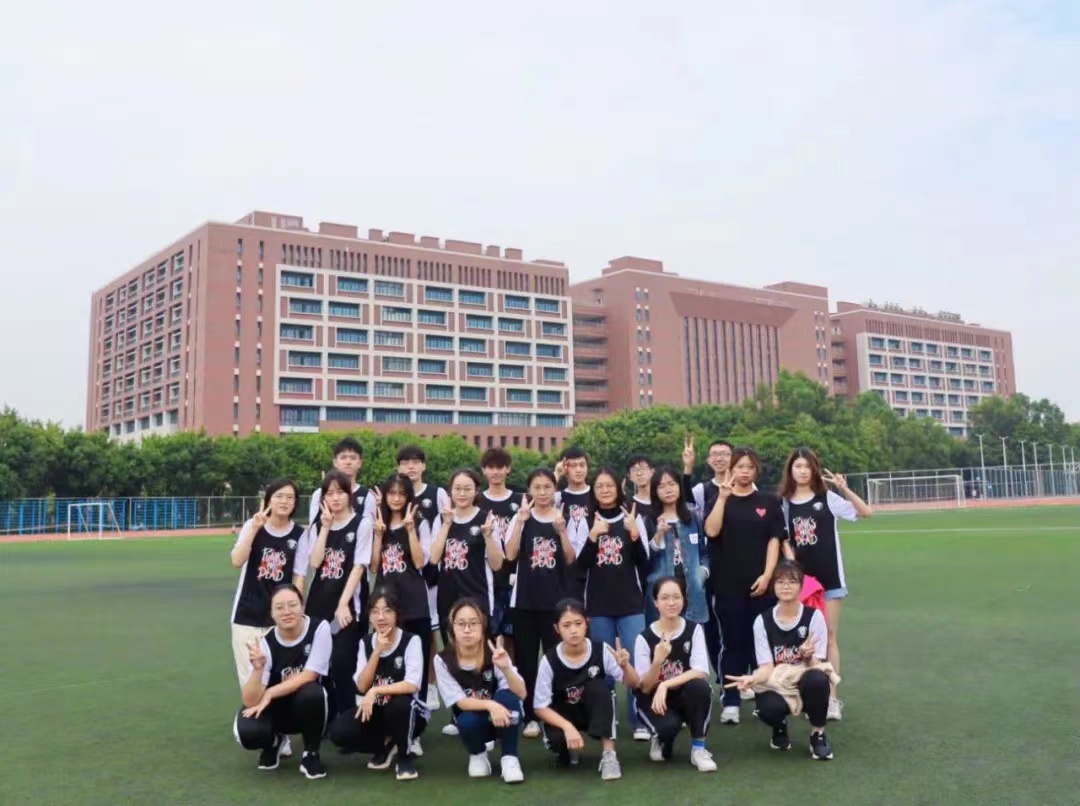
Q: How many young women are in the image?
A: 15